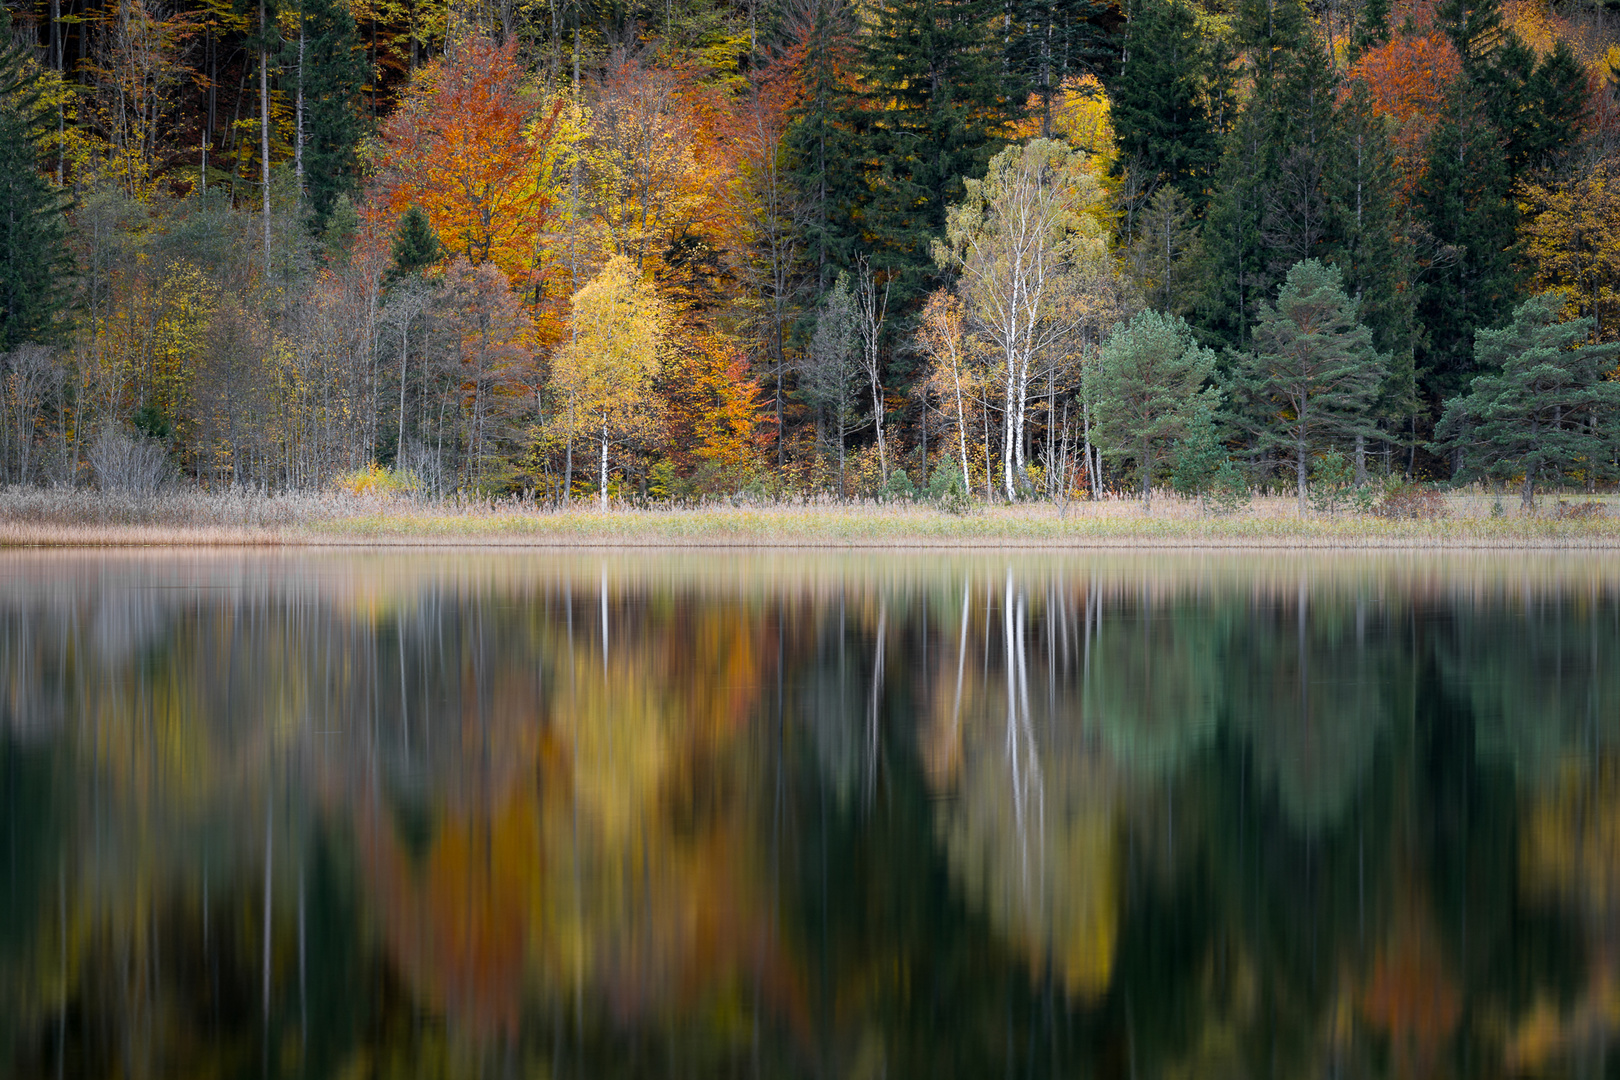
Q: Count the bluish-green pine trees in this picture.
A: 3